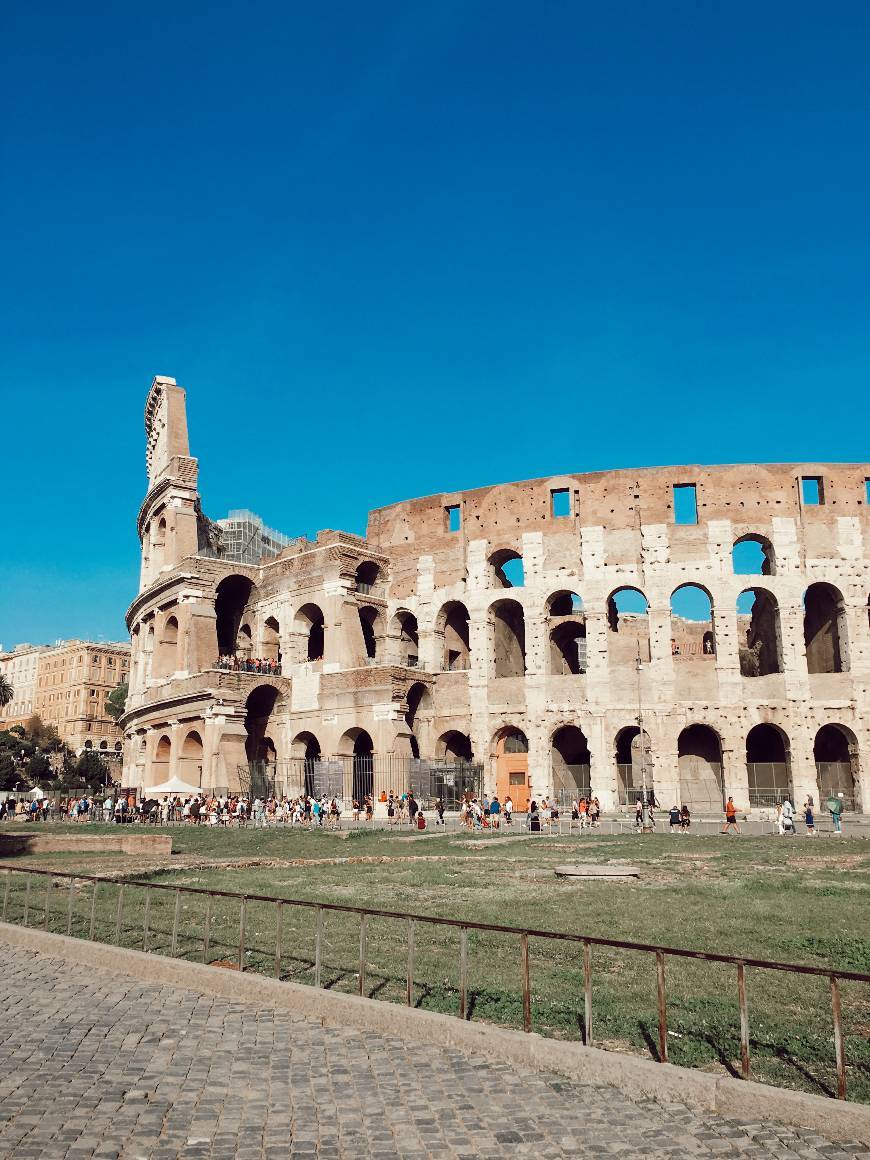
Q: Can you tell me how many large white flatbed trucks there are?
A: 0